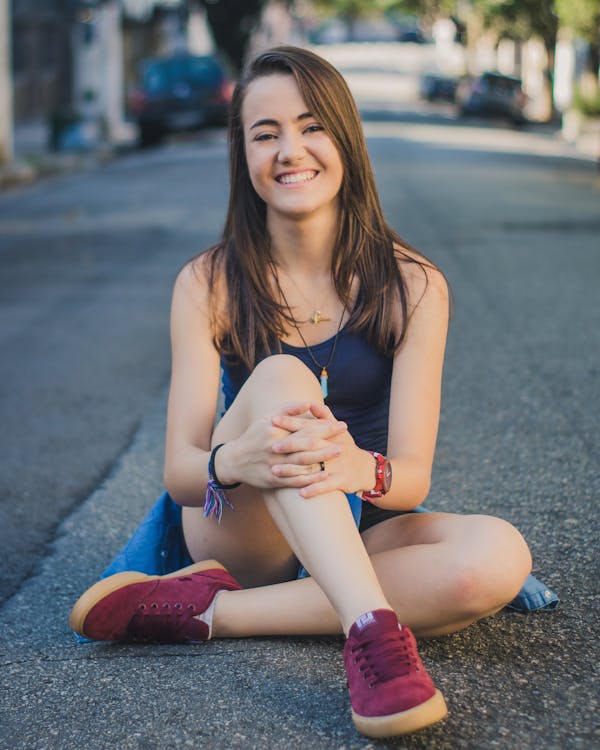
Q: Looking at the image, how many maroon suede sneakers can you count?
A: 2